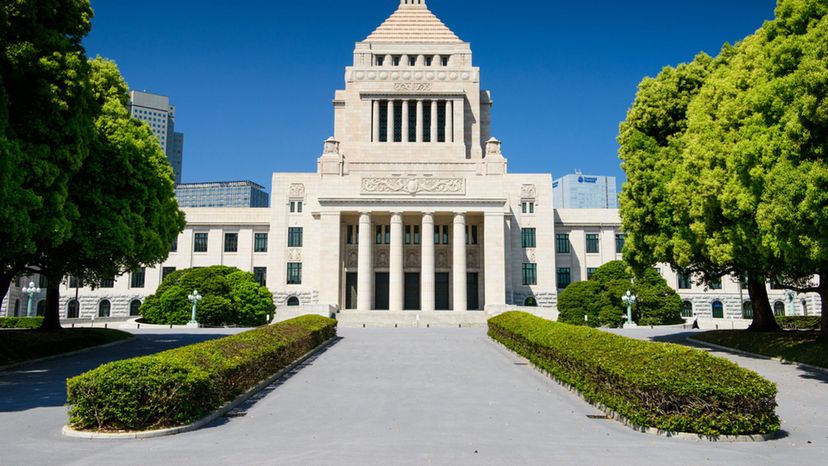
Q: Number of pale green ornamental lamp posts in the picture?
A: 4